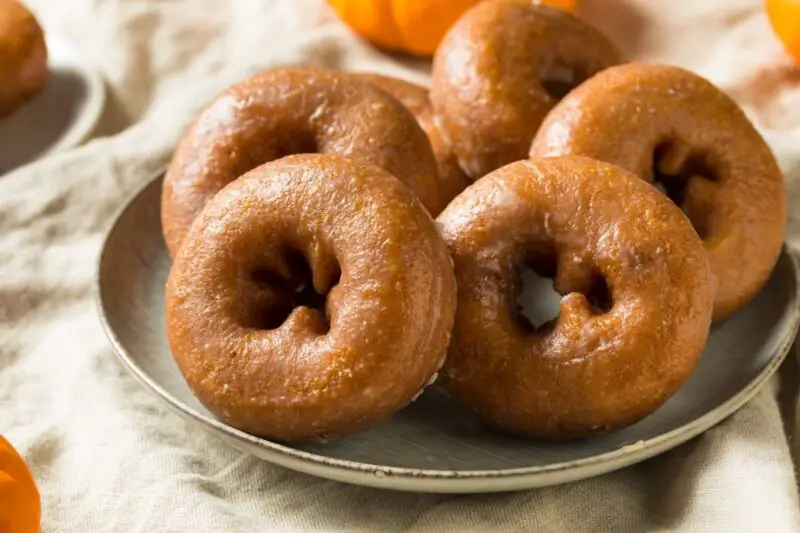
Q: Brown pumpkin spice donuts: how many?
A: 7